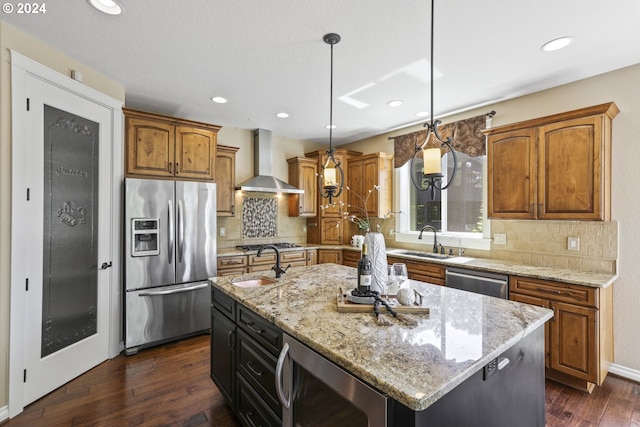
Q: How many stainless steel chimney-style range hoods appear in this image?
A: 1